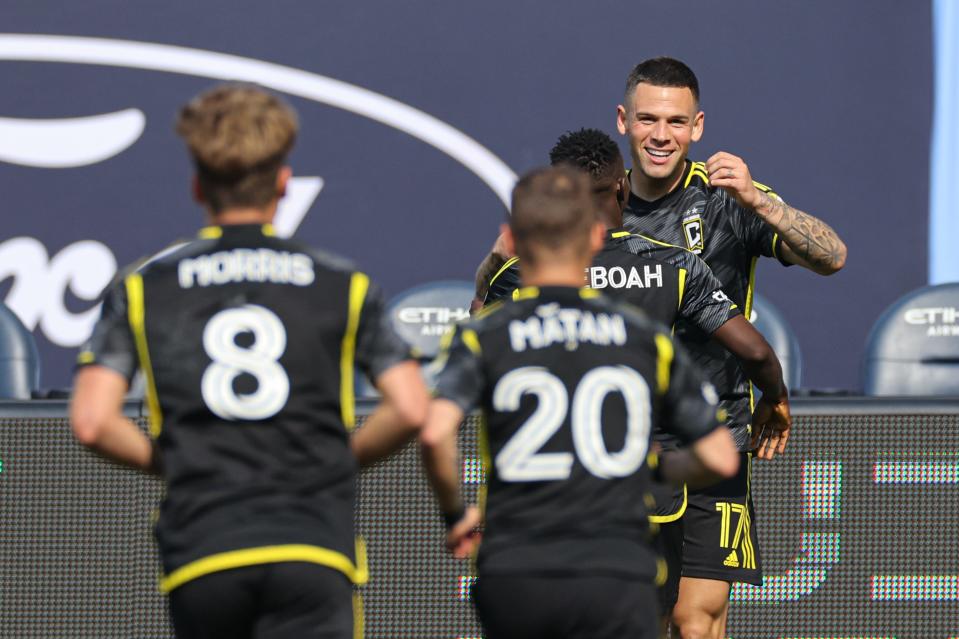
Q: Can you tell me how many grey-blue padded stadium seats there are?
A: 4